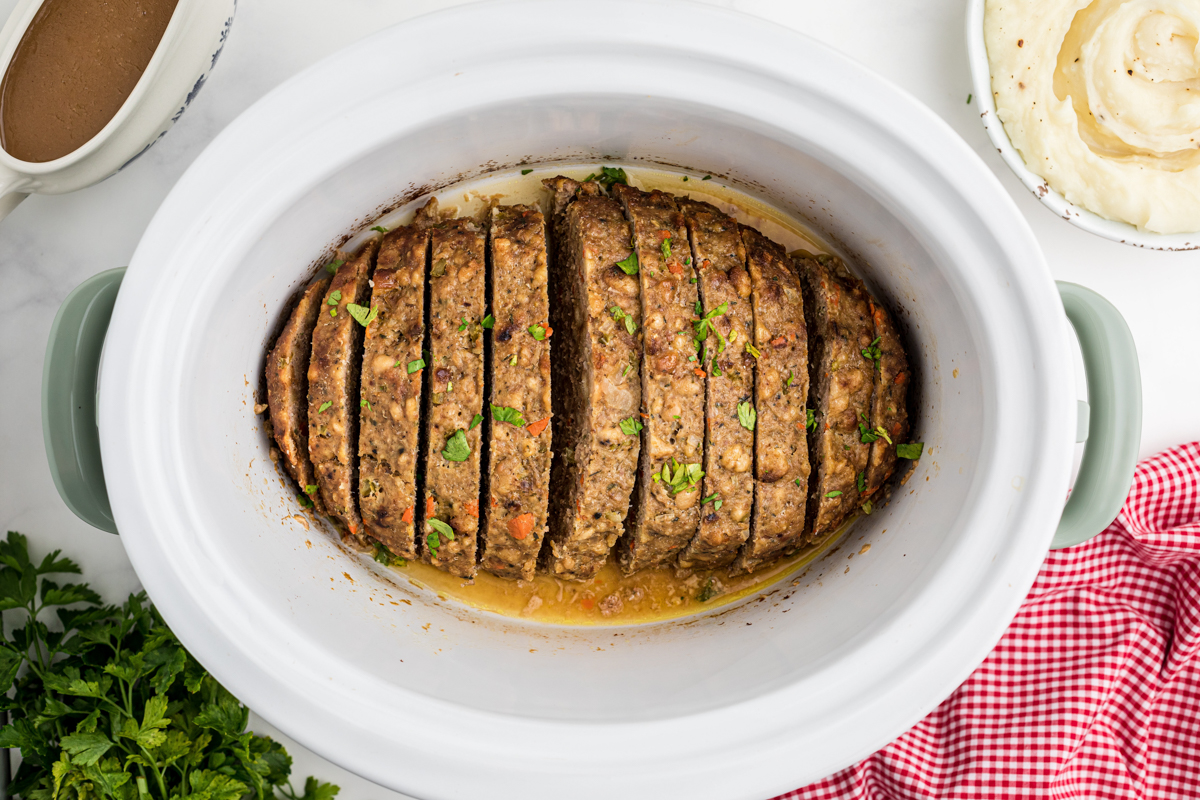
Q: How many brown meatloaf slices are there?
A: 11